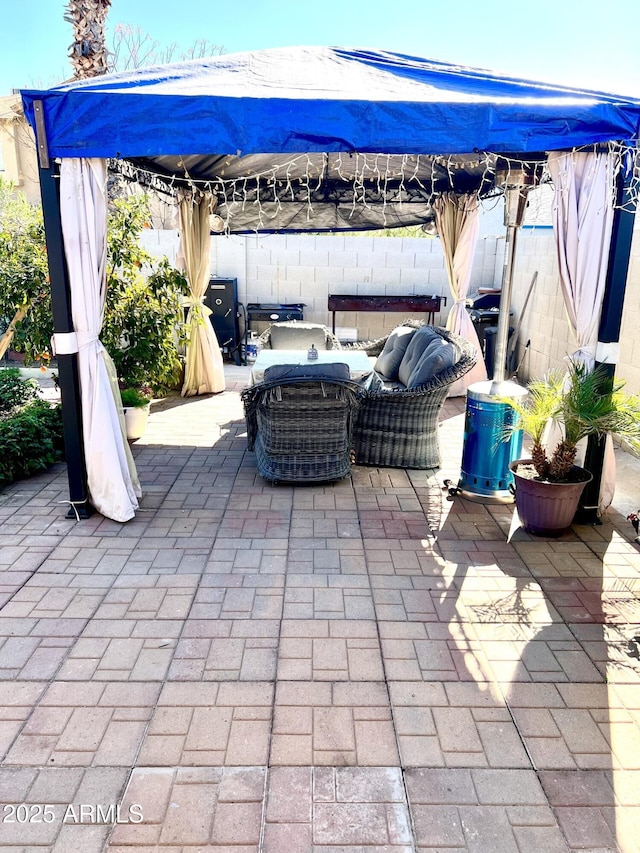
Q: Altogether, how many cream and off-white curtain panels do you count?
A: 4